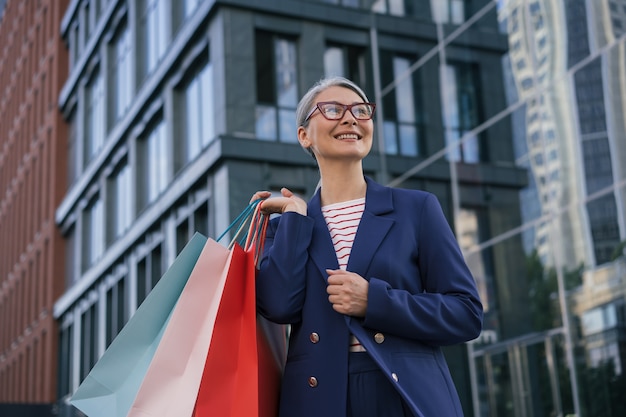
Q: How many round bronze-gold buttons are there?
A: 4